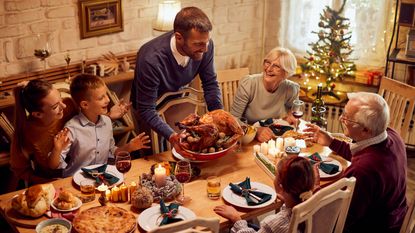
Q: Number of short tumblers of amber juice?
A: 2